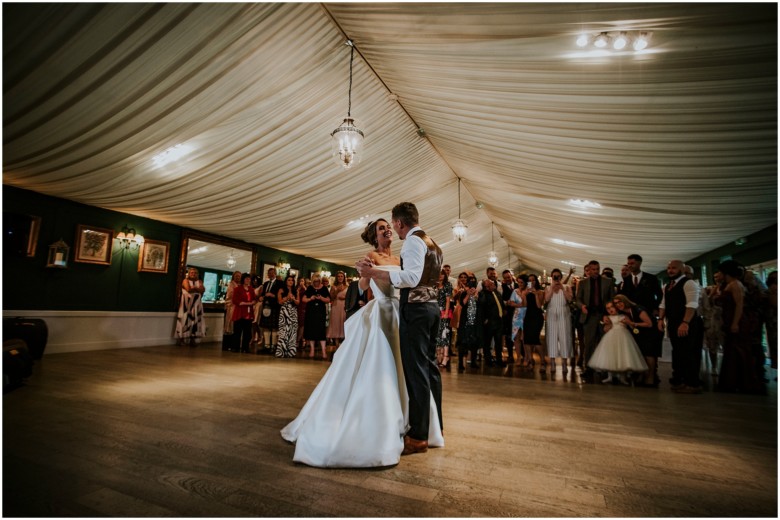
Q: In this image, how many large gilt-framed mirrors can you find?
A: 1